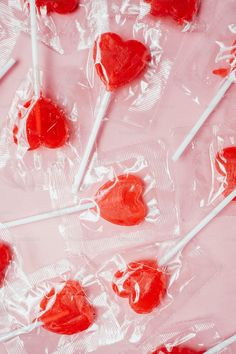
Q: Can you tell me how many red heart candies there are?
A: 11